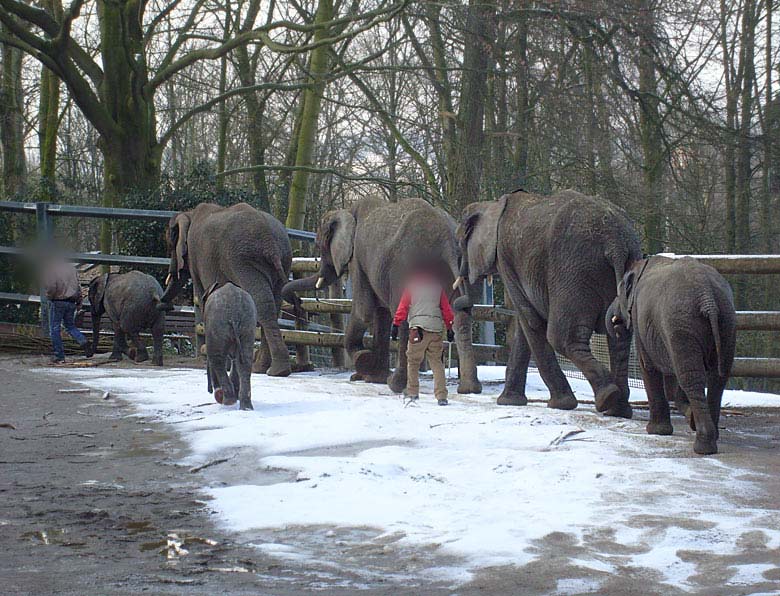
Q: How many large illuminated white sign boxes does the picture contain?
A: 0